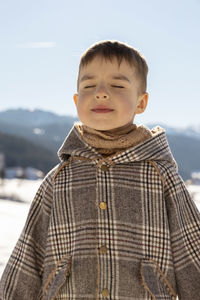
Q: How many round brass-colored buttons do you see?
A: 4